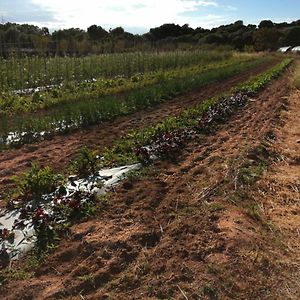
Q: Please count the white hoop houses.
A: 2